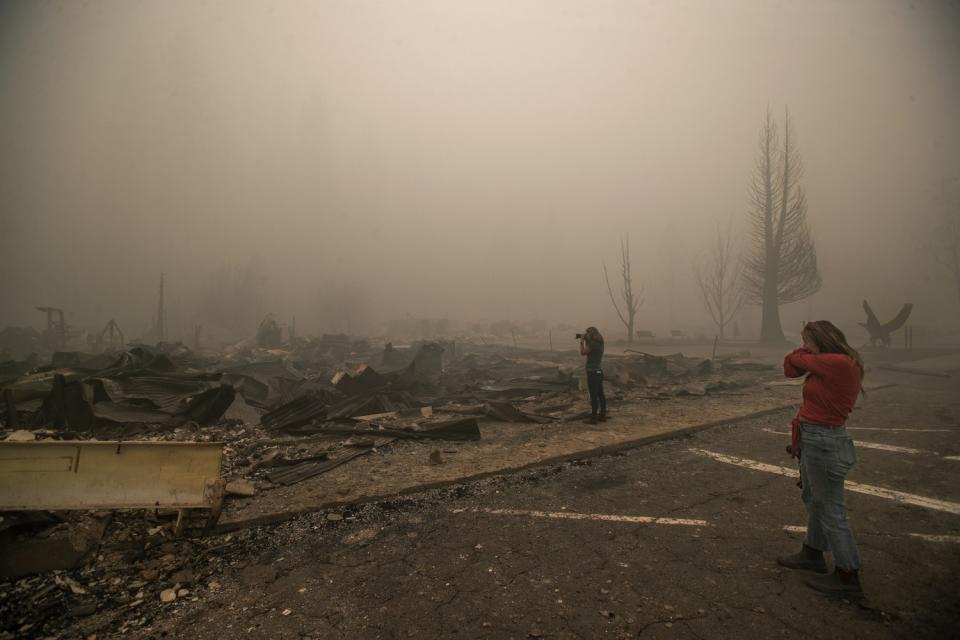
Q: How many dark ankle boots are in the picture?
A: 2